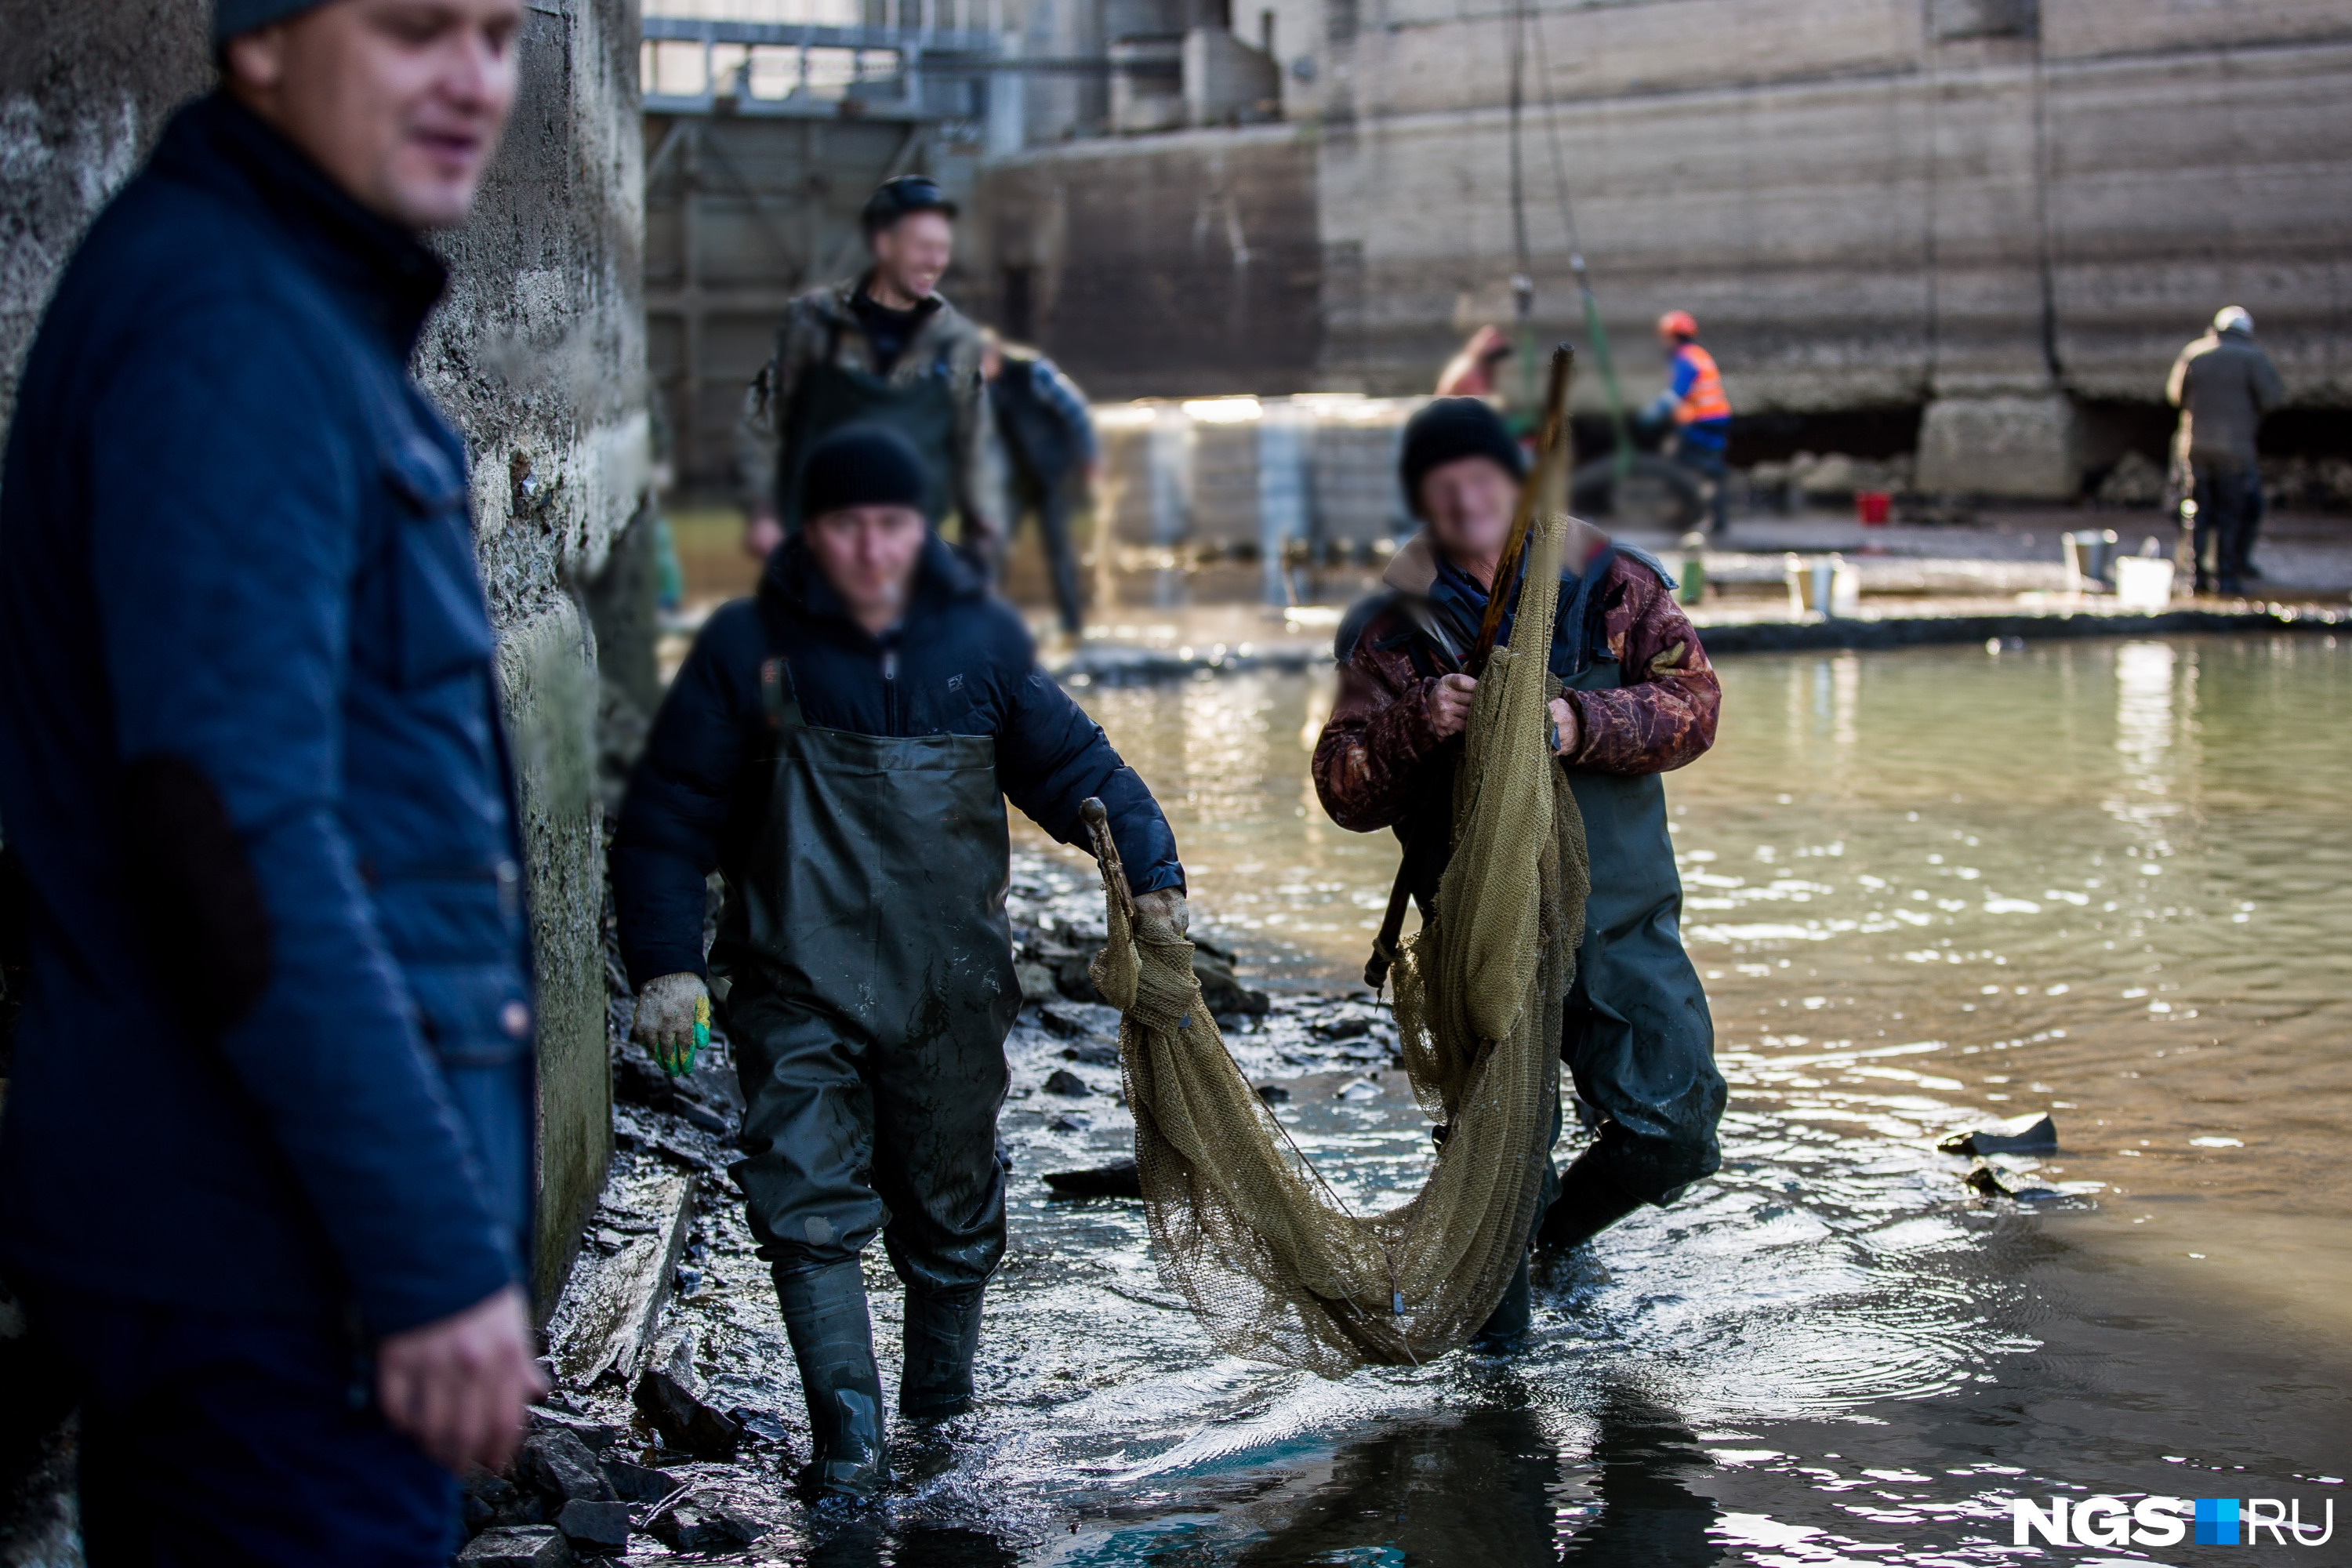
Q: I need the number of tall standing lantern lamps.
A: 0